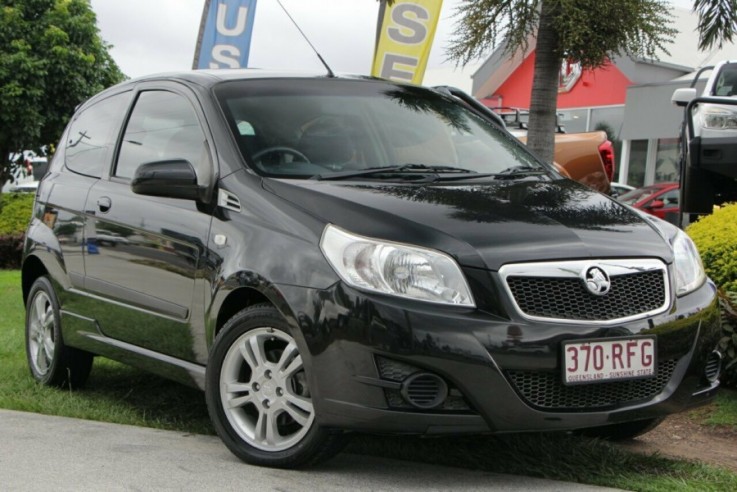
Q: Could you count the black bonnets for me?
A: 1